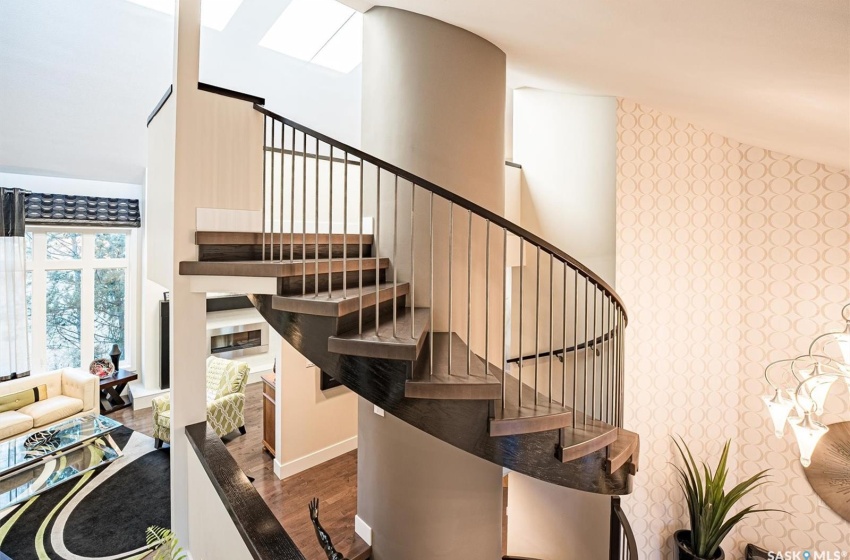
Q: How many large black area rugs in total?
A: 1